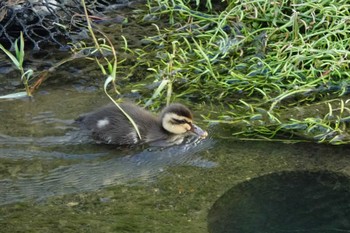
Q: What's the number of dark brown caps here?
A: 1